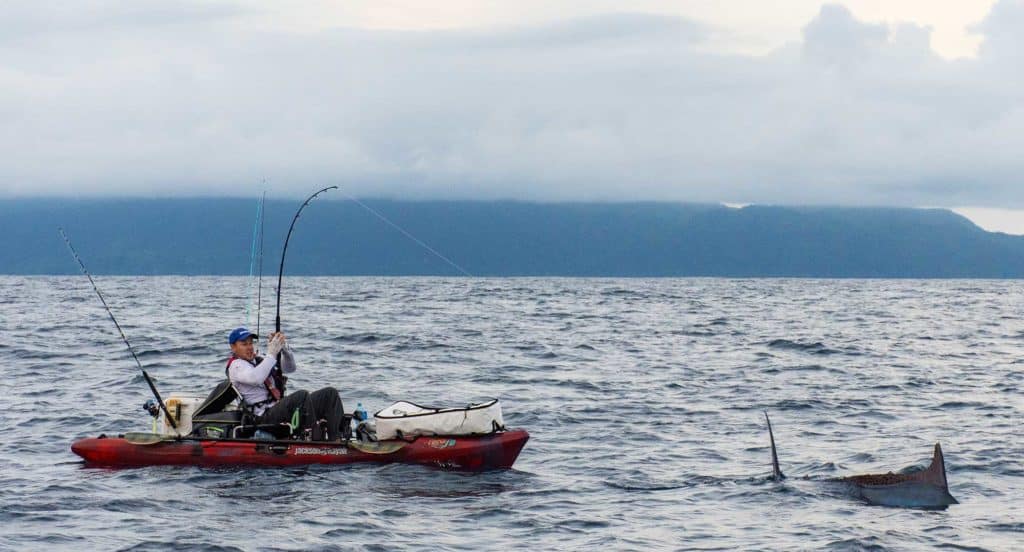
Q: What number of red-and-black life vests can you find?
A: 1